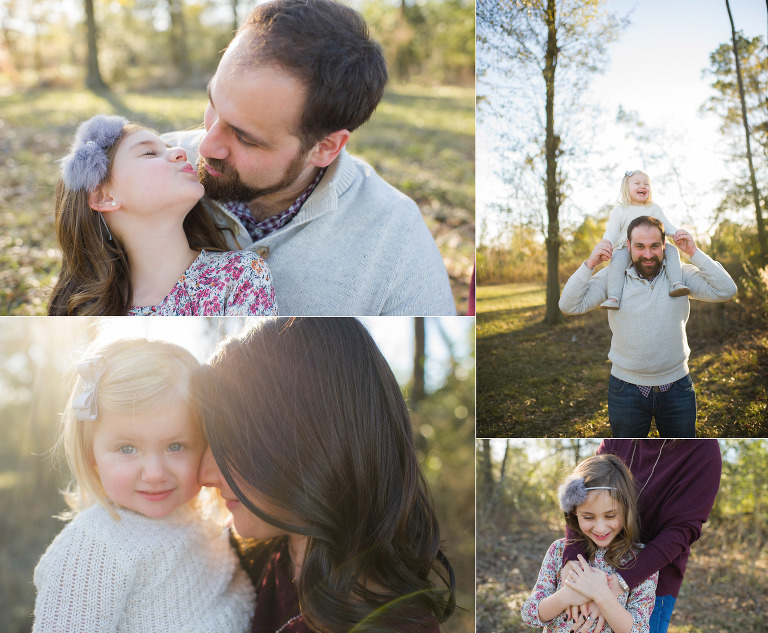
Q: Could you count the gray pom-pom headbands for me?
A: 2